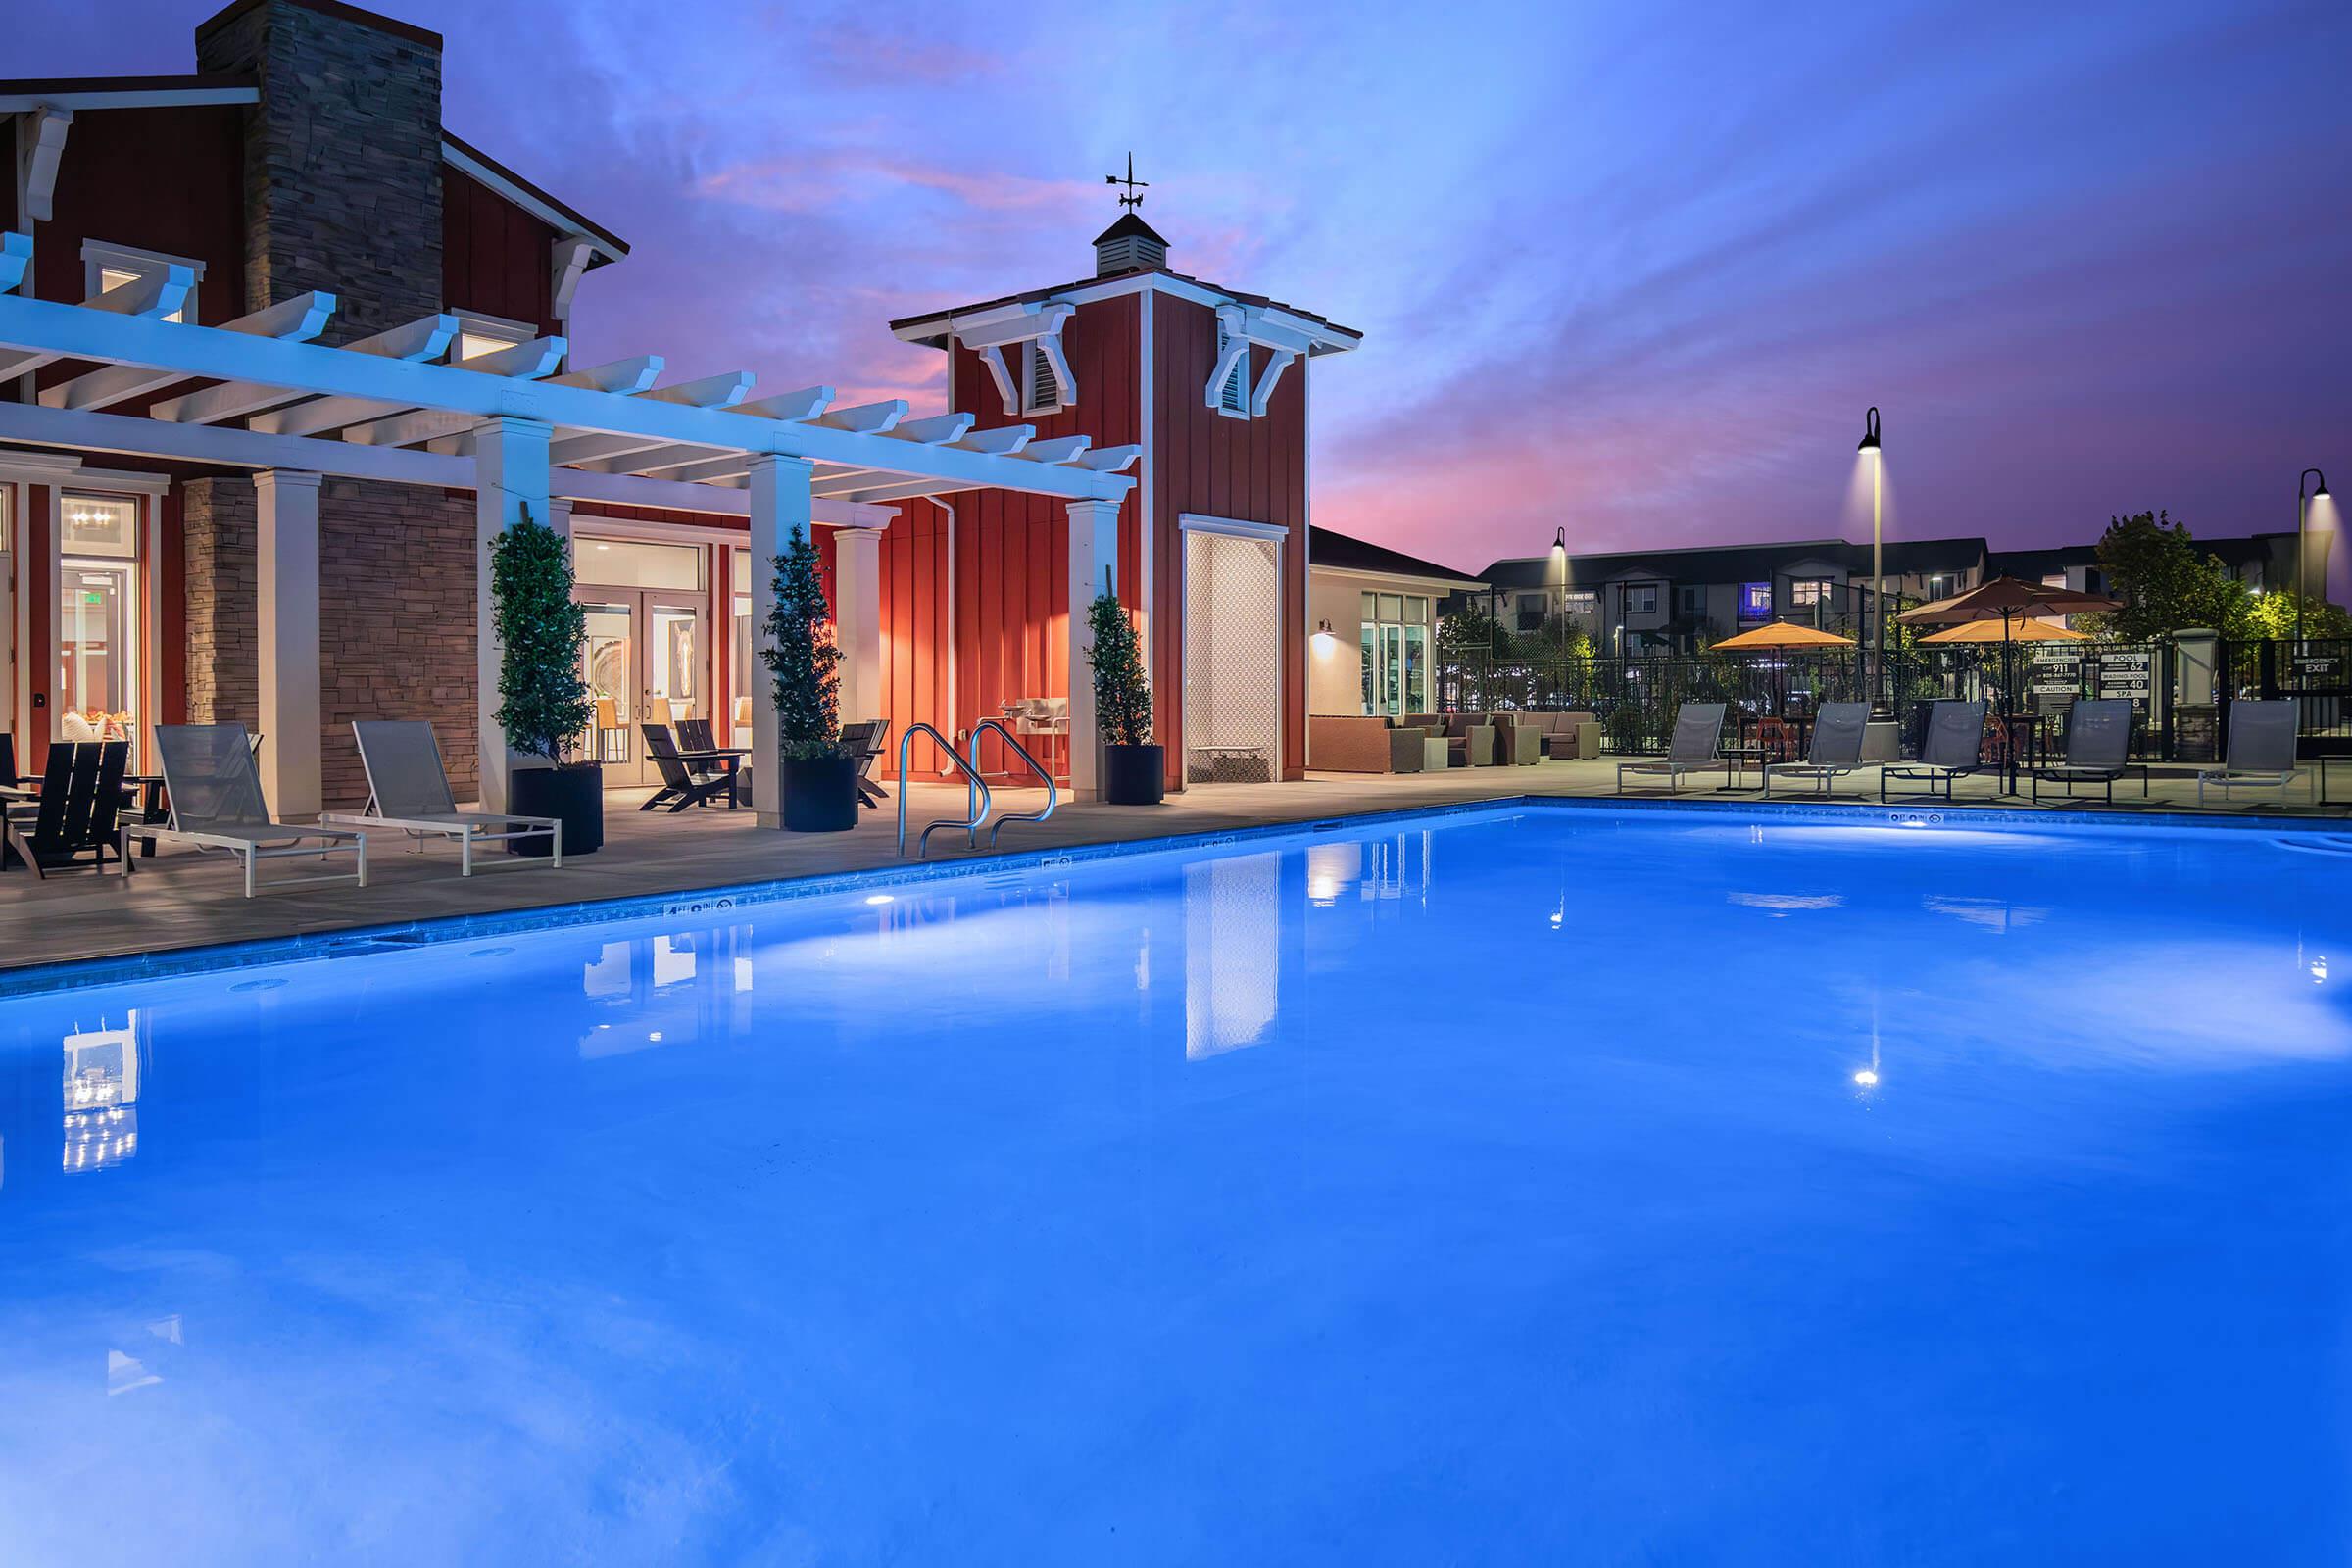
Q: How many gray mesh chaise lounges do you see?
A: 7